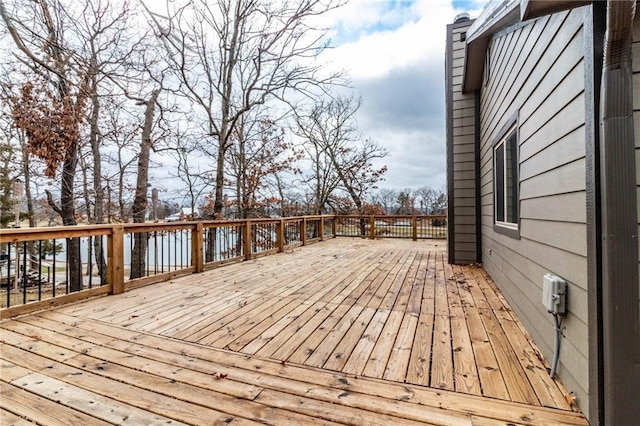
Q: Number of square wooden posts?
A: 9